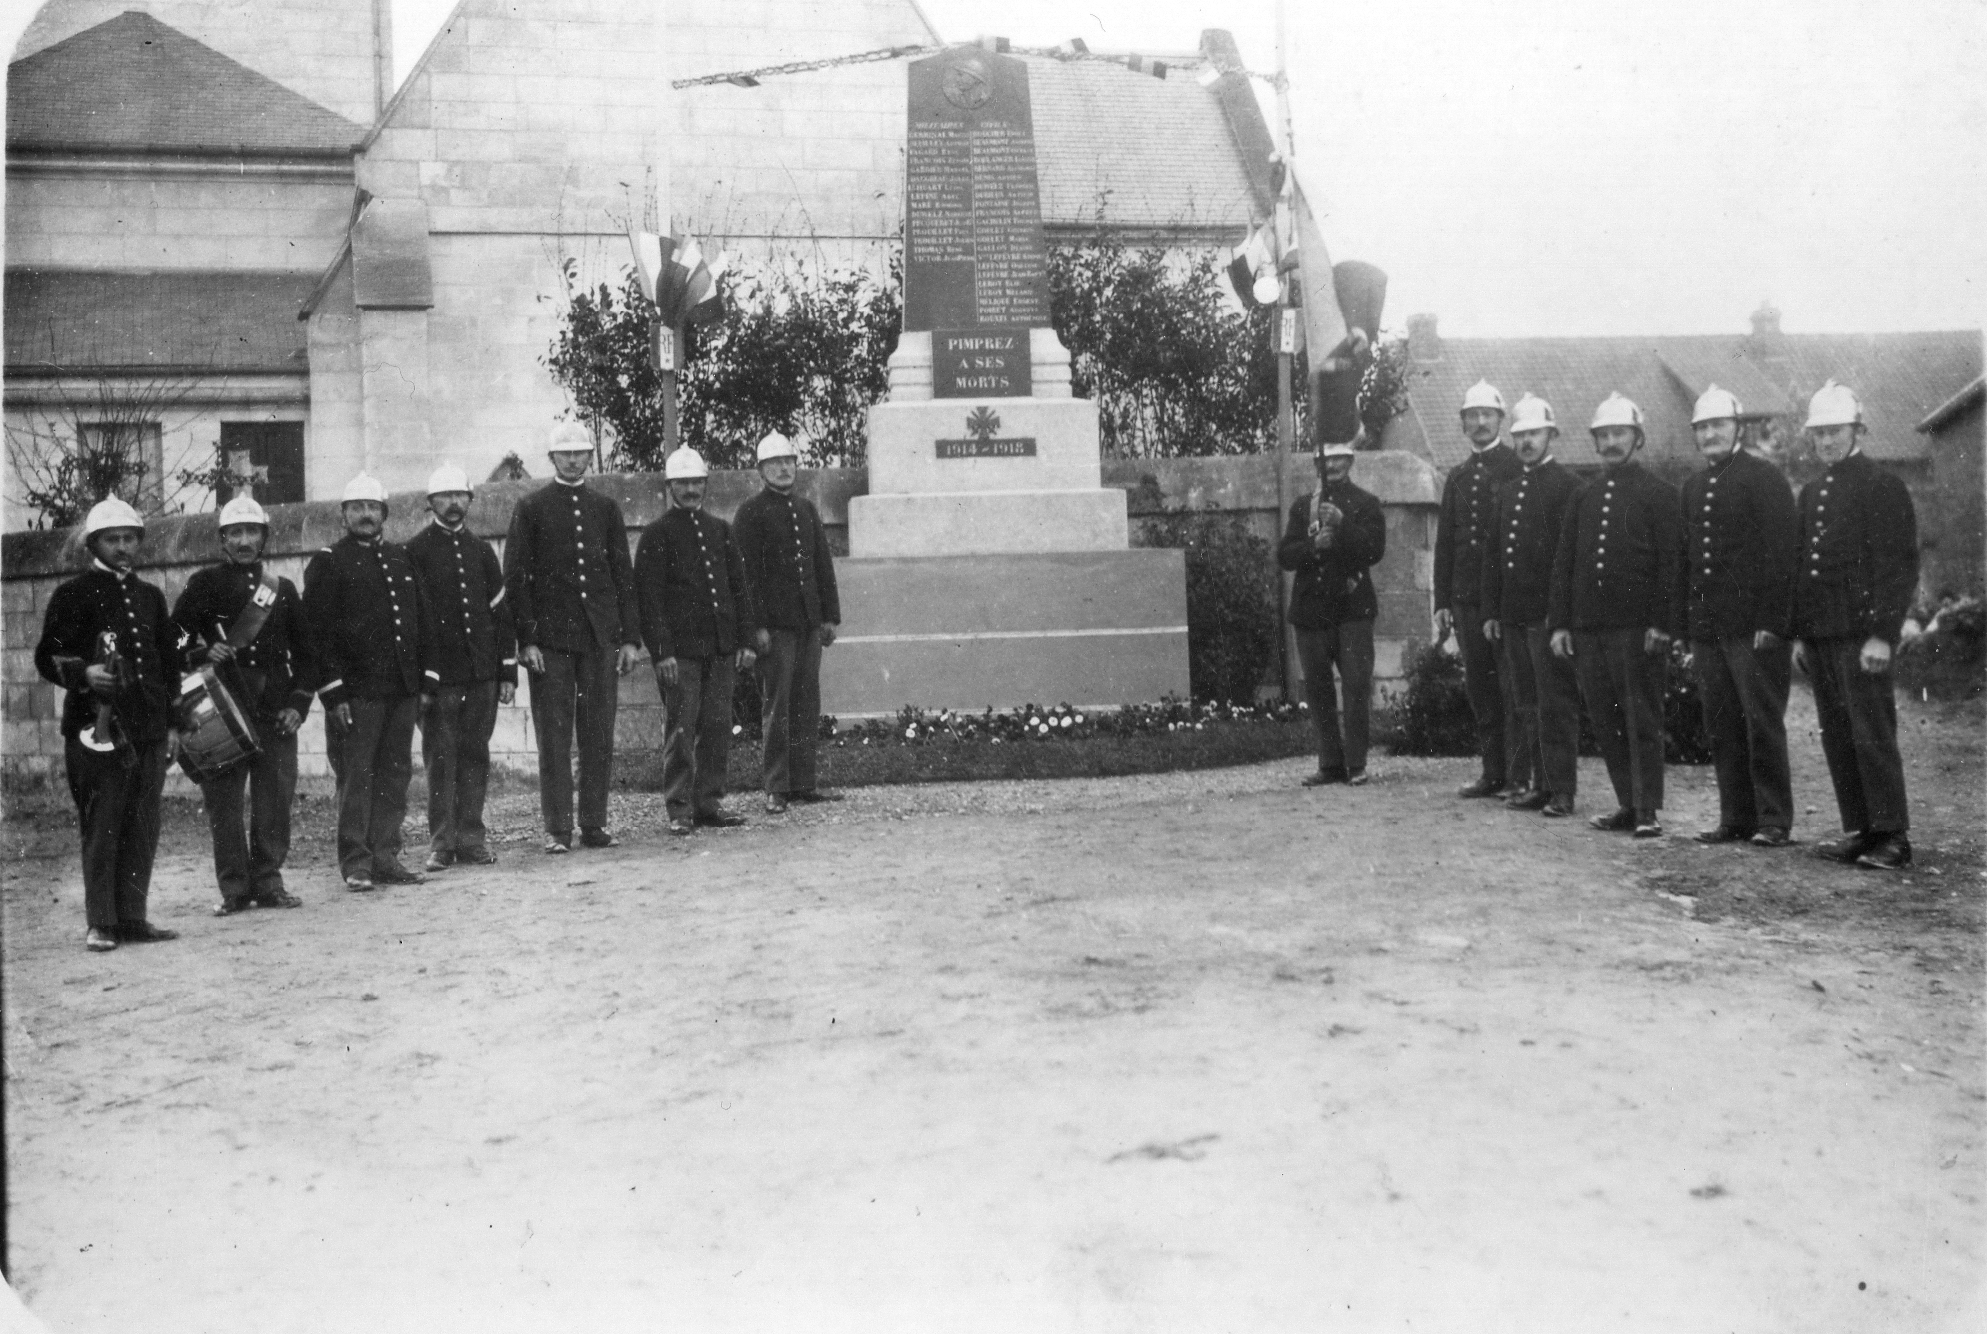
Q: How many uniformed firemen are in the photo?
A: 13